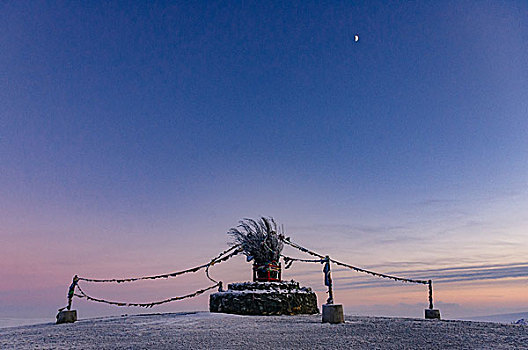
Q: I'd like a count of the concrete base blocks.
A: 3